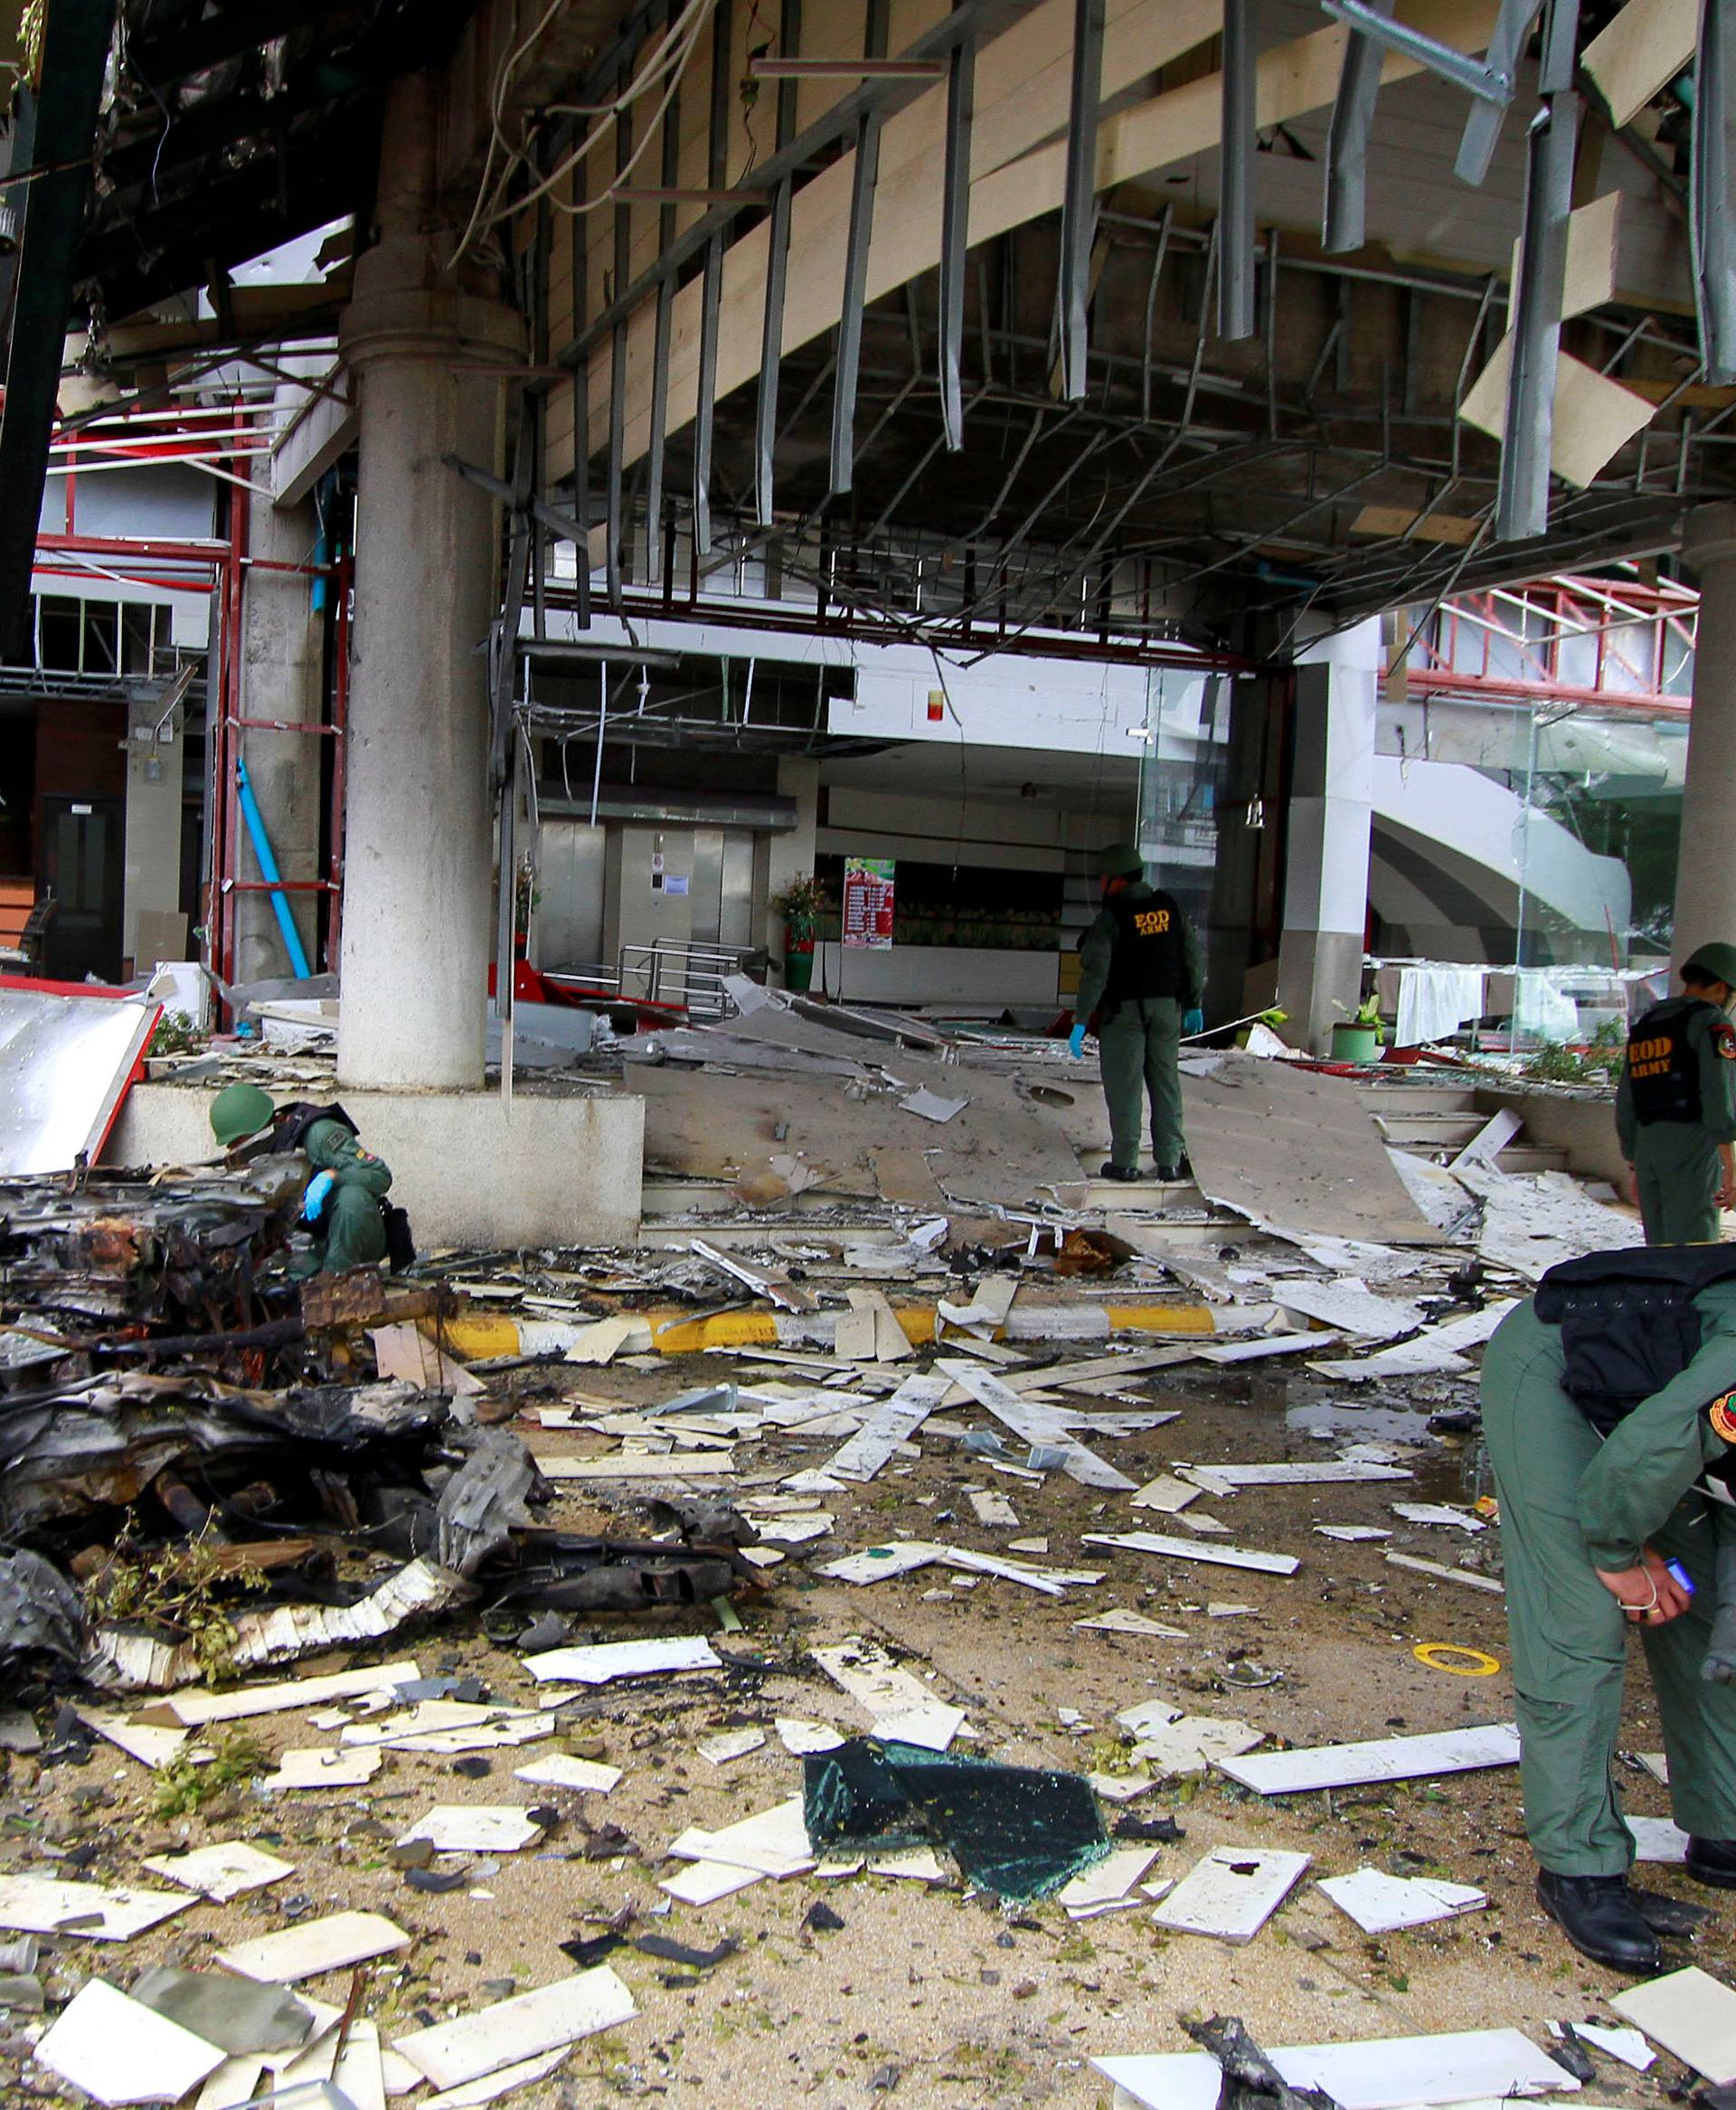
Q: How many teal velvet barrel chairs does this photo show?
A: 0